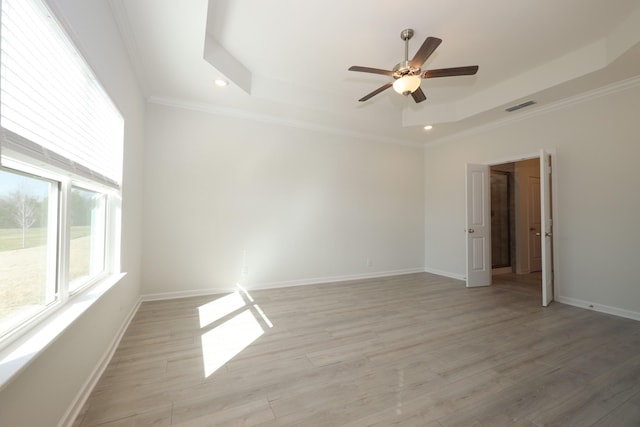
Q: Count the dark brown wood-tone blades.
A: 5